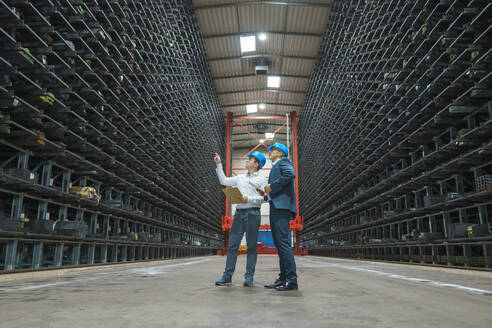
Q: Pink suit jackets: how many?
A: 0